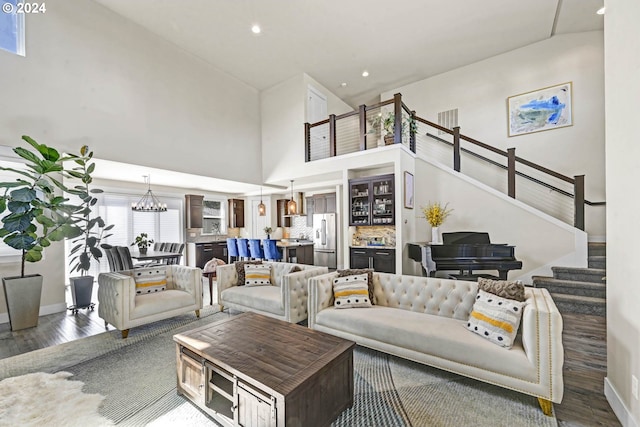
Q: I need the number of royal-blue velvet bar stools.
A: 4